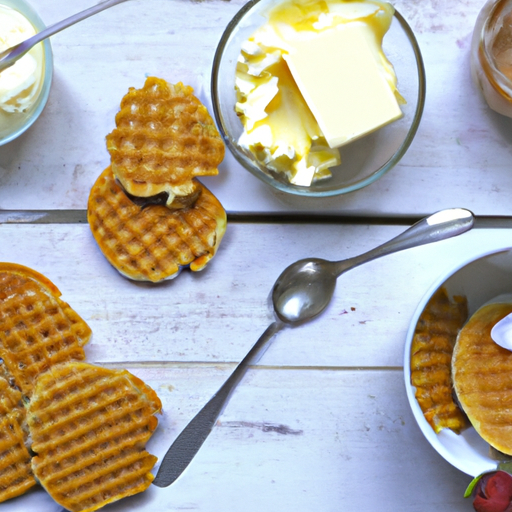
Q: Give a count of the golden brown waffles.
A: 7